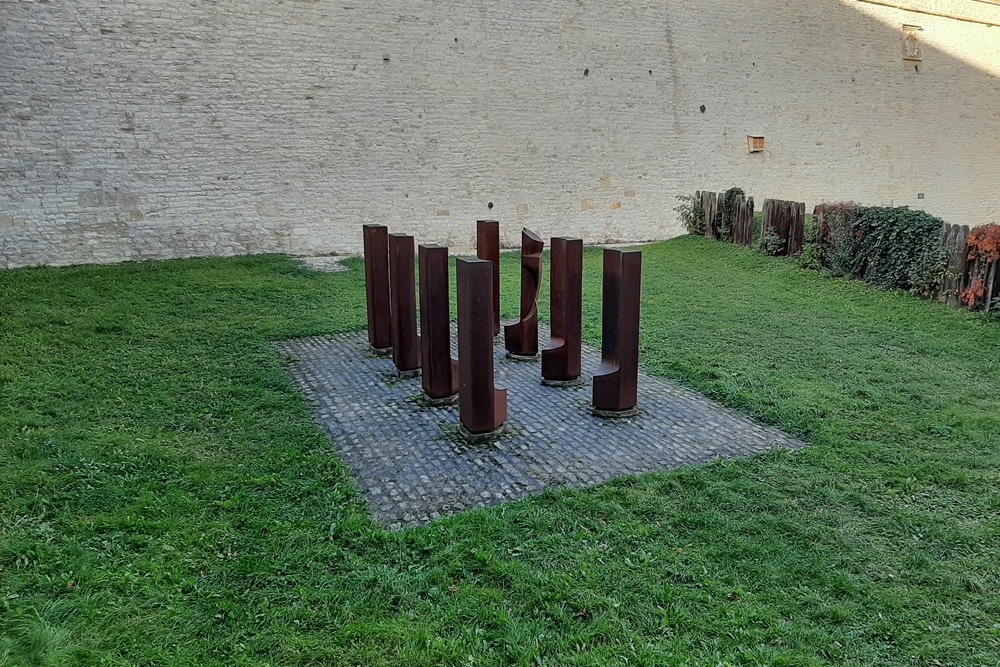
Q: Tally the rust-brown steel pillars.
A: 8